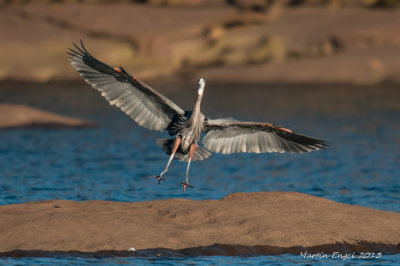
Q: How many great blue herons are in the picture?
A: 1